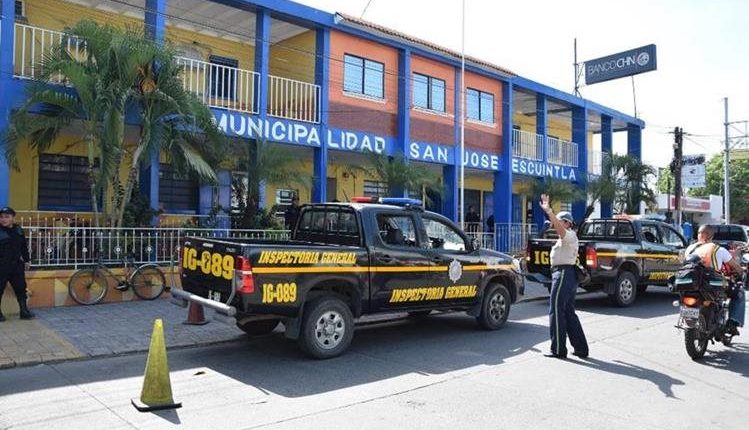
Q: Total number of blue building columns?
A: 11